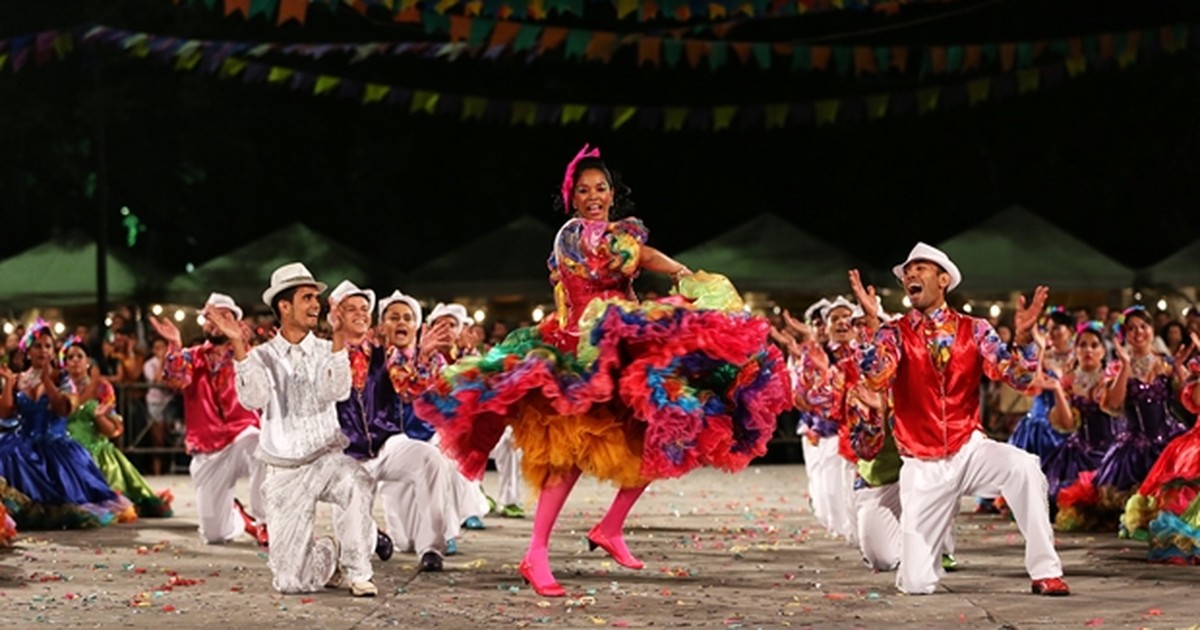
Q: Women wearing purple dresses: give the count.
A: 2